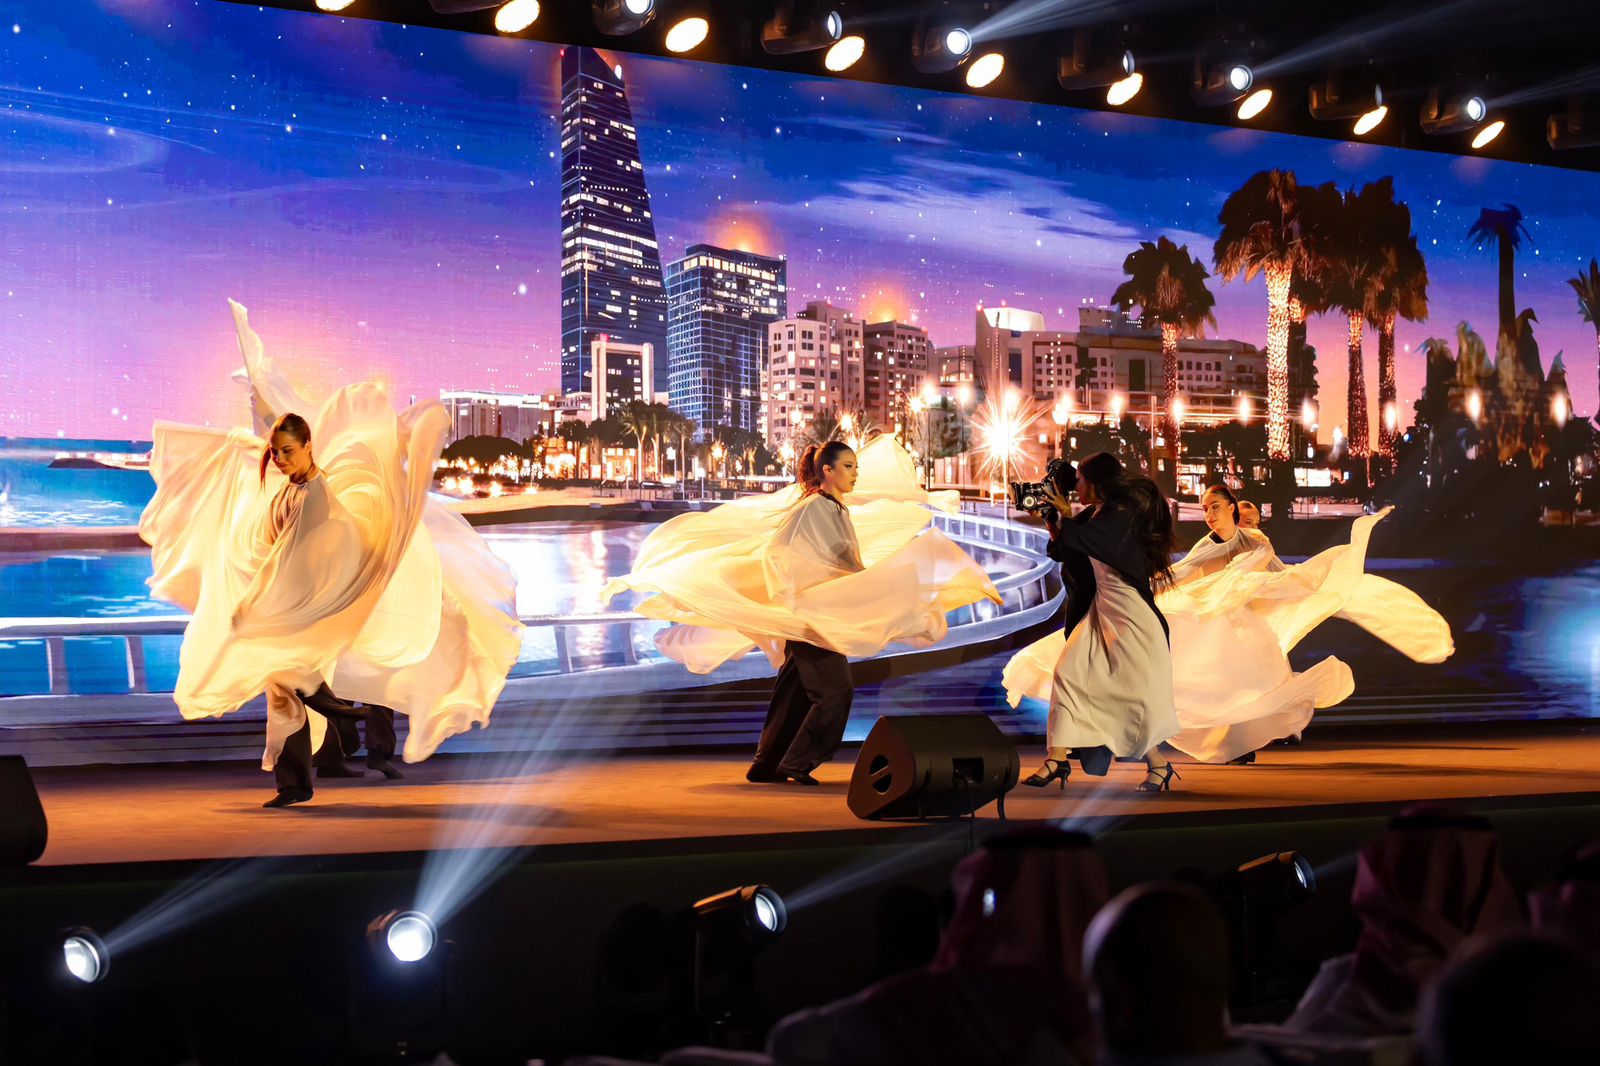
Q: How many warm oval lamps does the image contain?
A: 9